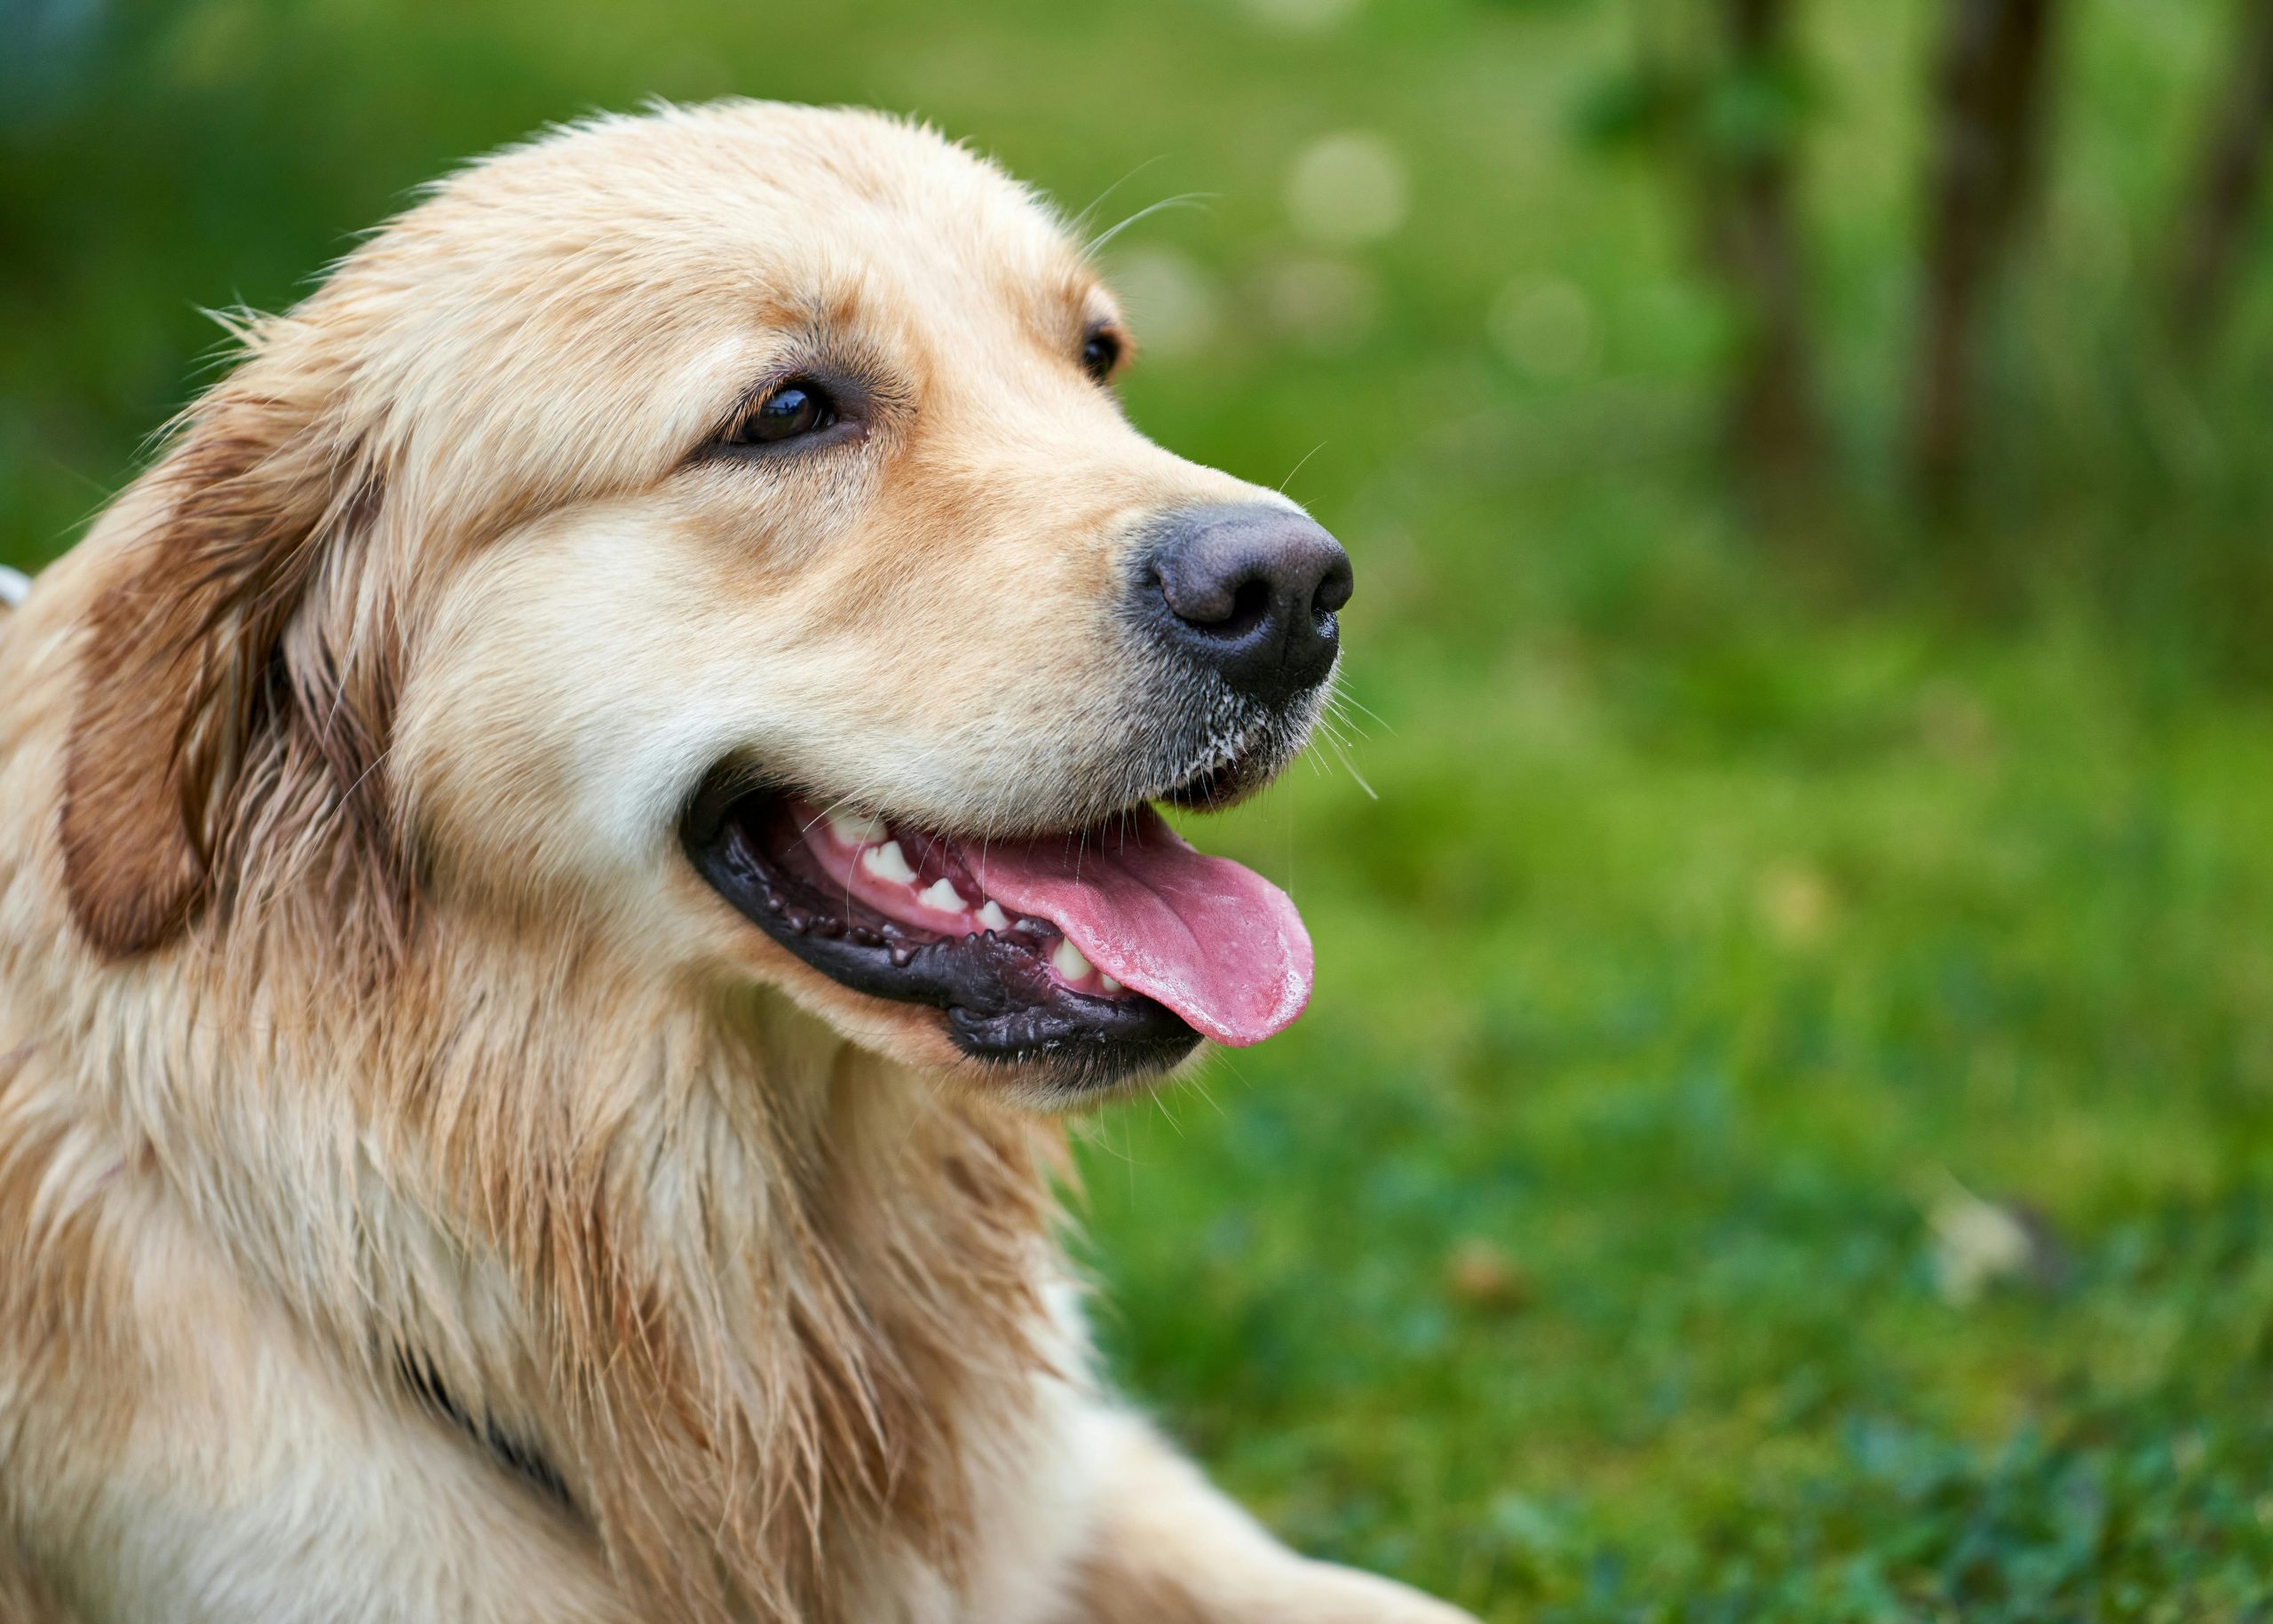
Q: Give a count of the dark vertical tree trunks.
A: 3